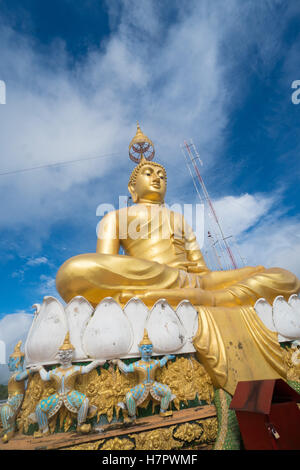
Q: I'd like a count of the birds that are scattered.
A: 0